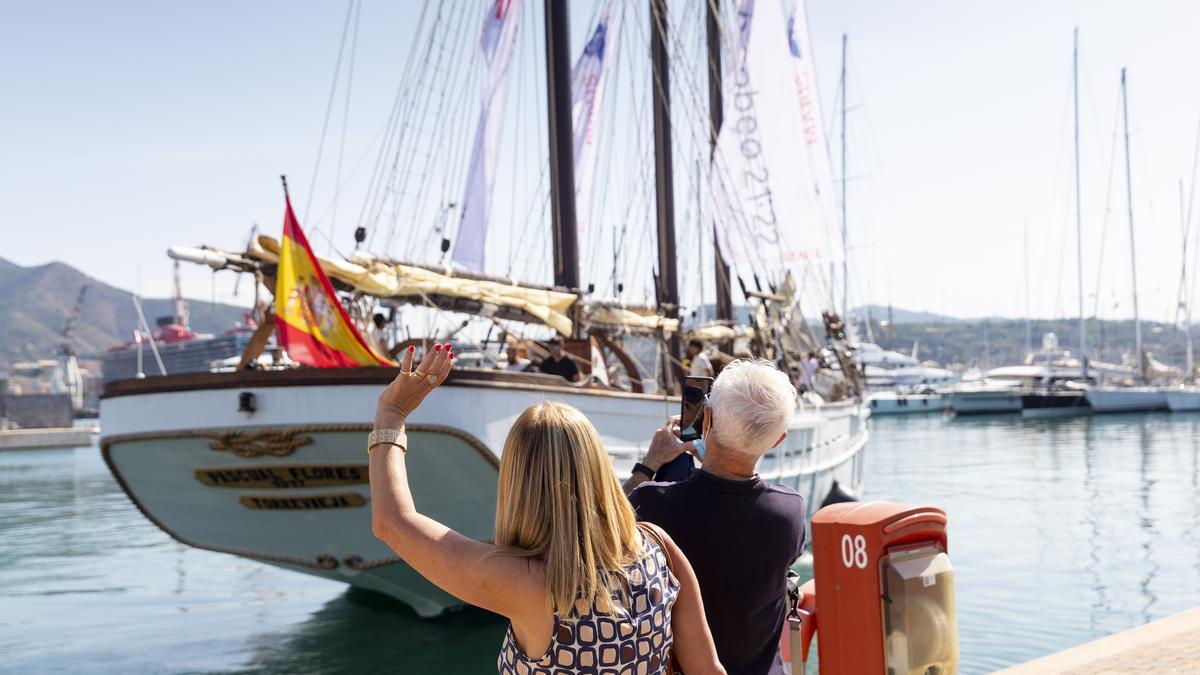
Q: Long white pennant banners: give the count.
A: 3